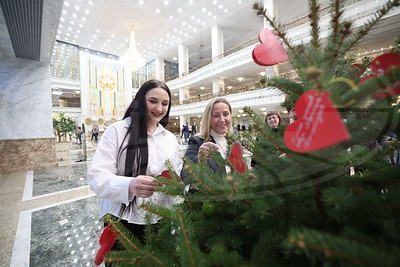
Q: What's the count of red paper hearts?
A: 6